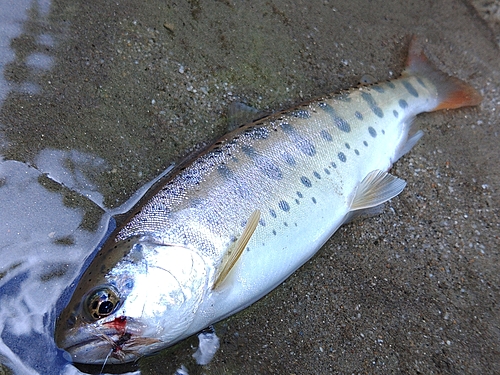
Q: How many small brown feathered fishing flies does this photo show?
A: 1